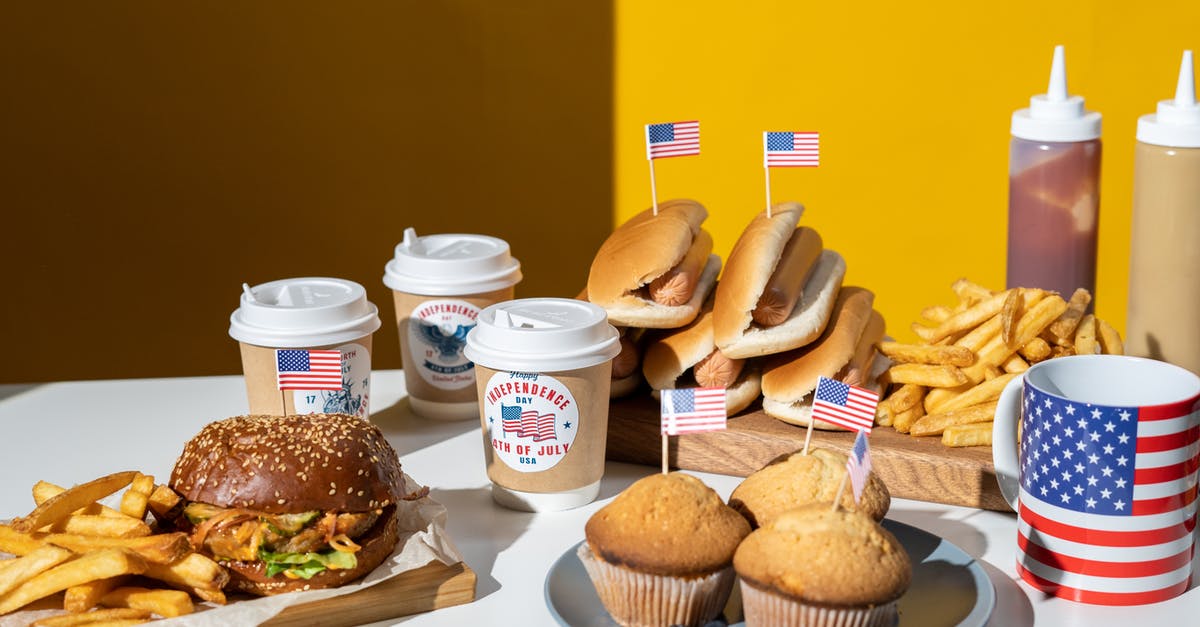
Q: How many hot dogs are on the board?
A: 5